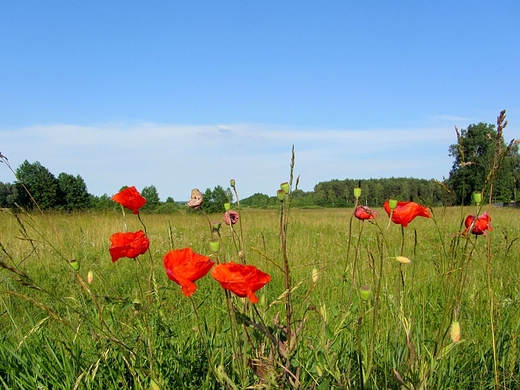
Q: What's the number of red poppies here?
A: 7